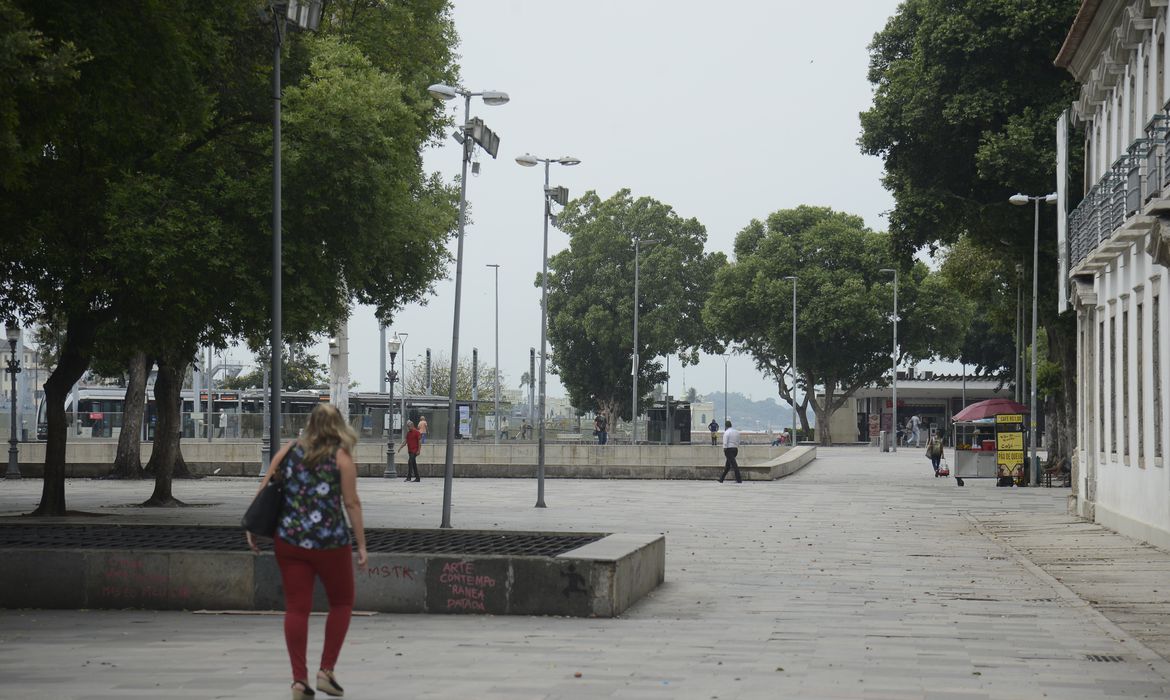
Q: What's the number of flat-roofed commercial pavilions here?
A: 1